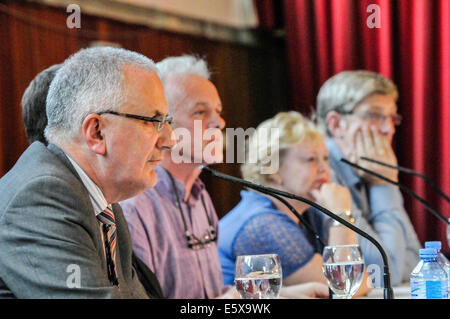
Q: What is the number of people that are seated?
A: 5